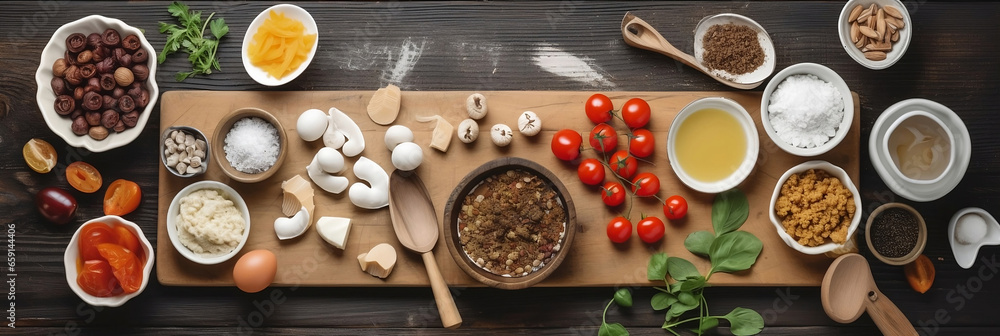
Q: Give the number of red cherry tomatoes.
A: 12